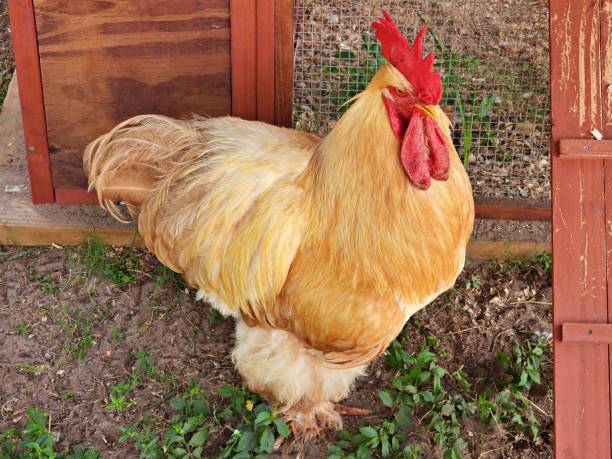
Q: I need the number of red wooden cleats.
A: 2